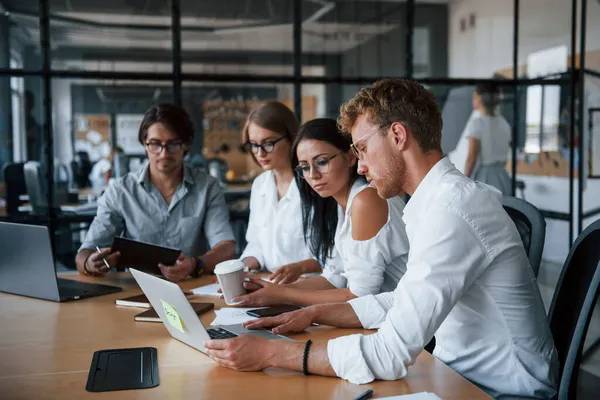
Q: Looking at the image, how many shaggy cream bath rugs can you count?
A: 0